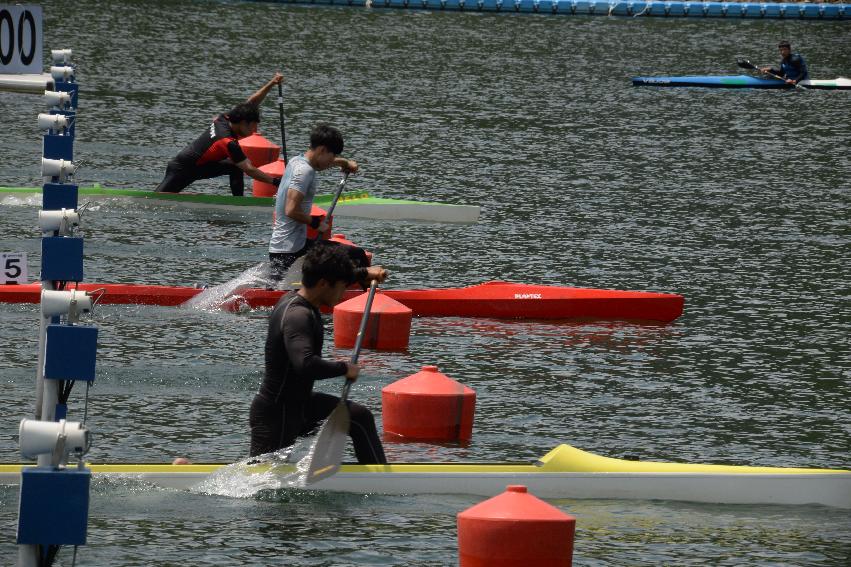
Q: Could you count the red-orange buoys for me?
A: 7